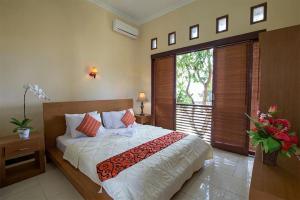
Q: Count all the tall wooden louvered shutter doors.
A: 2